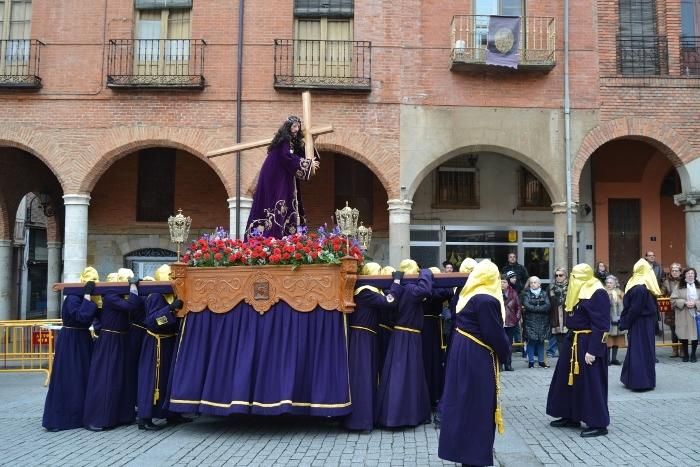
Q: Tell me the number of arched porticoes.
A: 5